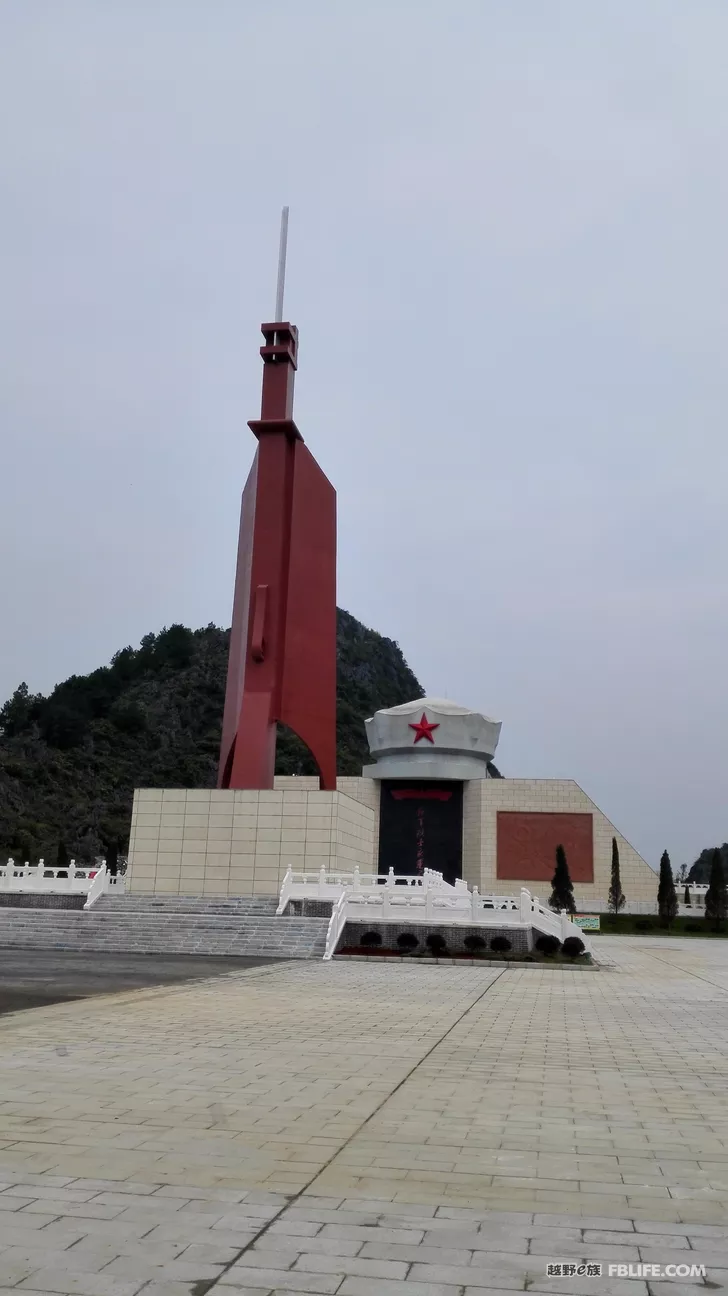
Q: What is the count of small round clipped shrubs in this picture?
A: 7